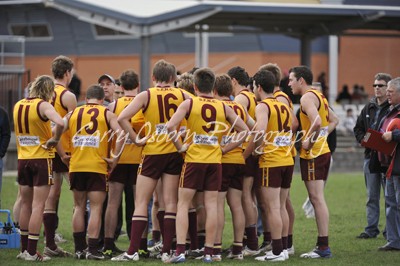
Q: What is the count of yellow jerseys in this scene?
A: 12